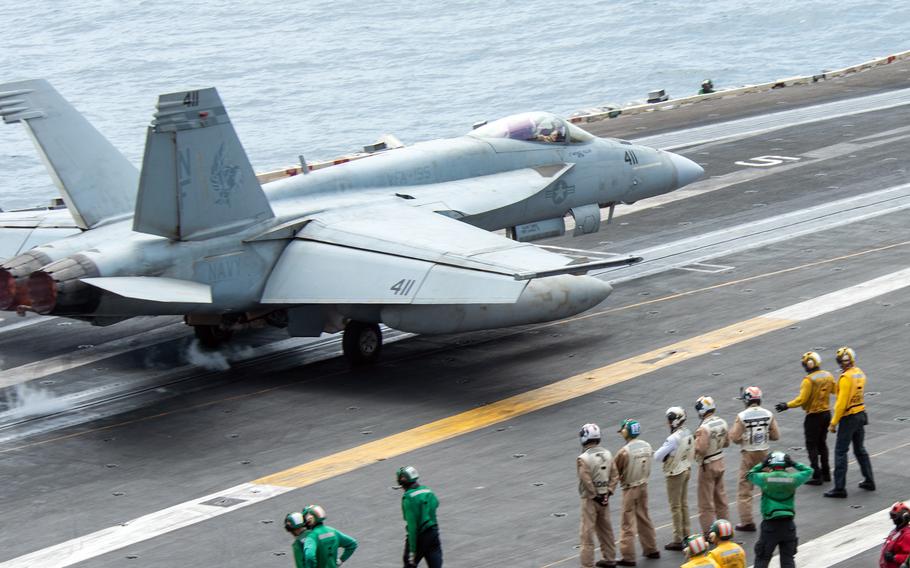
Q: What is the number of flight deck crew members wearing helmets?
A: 15